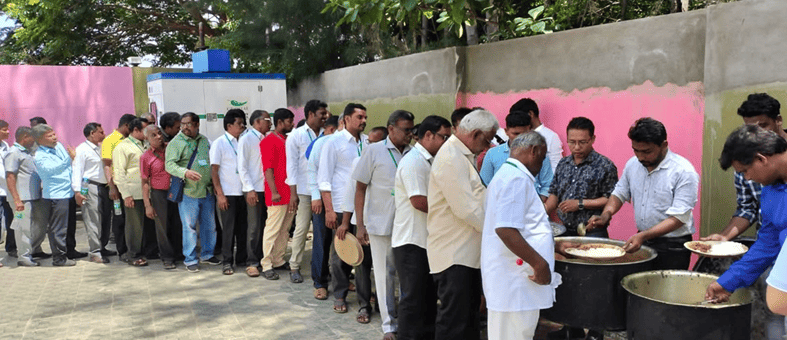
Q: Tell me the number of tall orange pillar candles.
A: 0